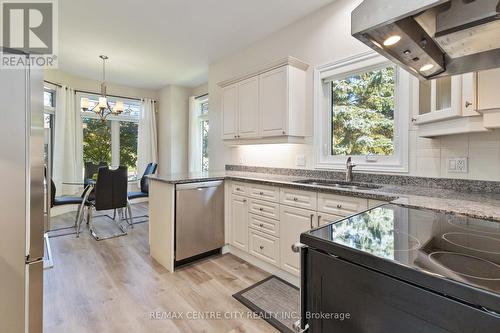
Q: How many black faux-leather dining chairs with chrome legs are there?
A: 4